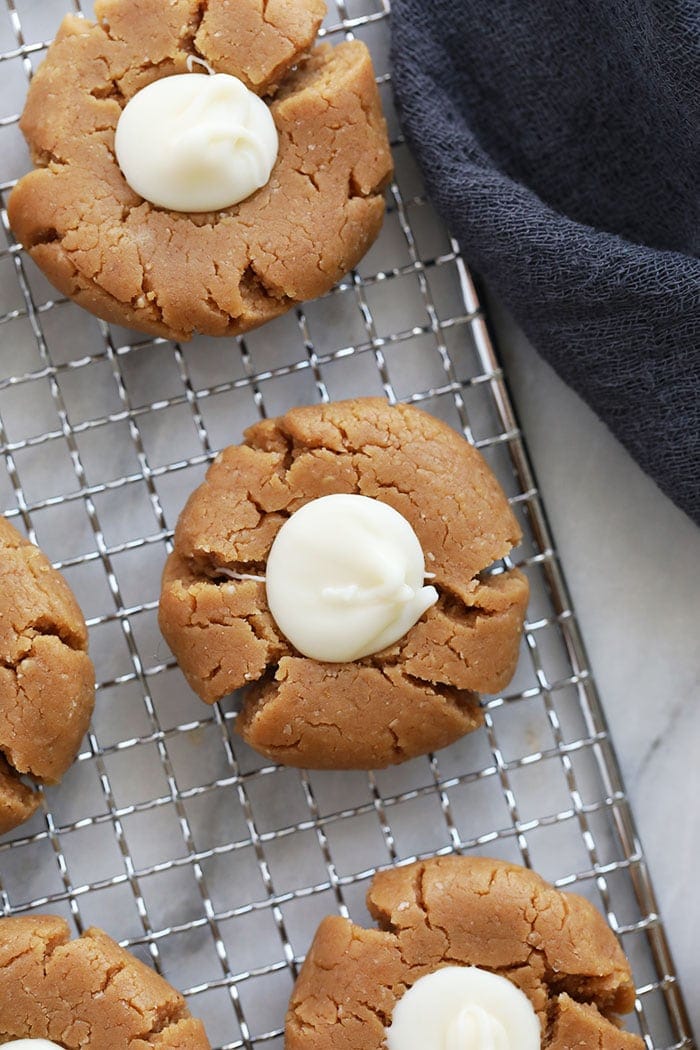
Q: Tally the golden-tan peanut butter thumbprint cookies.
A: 5